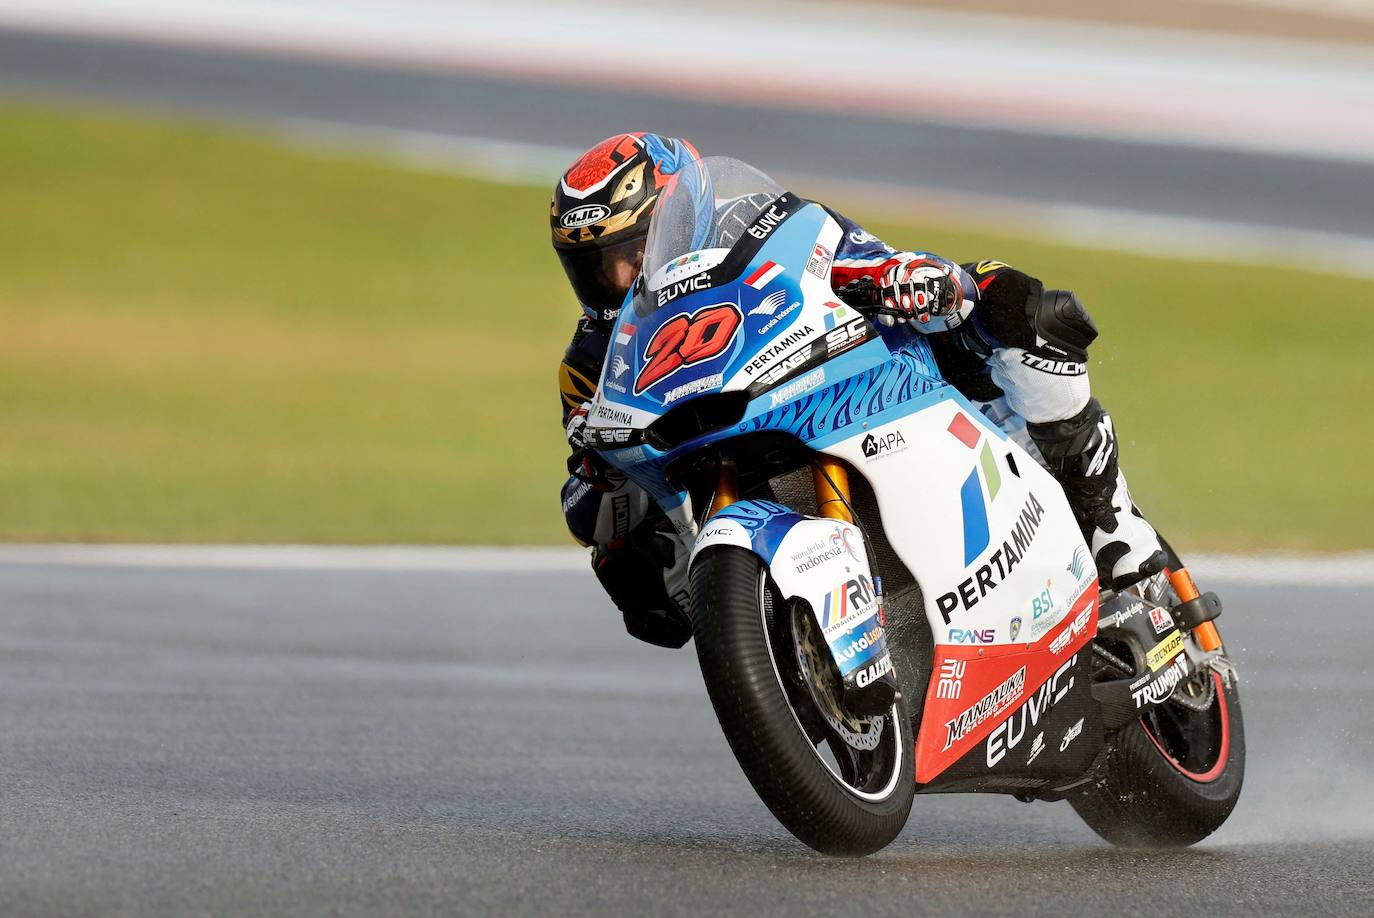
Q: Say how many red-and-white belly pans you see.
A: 1